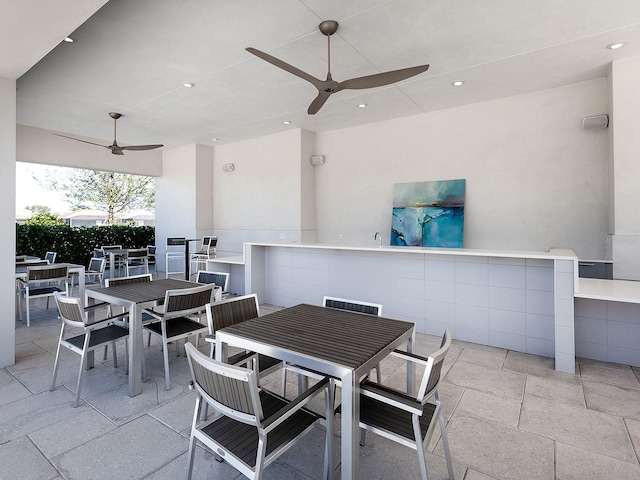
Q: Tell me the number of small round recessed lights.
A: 7